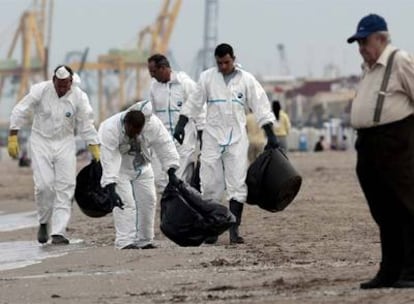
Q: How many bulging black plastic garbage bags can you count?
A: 3